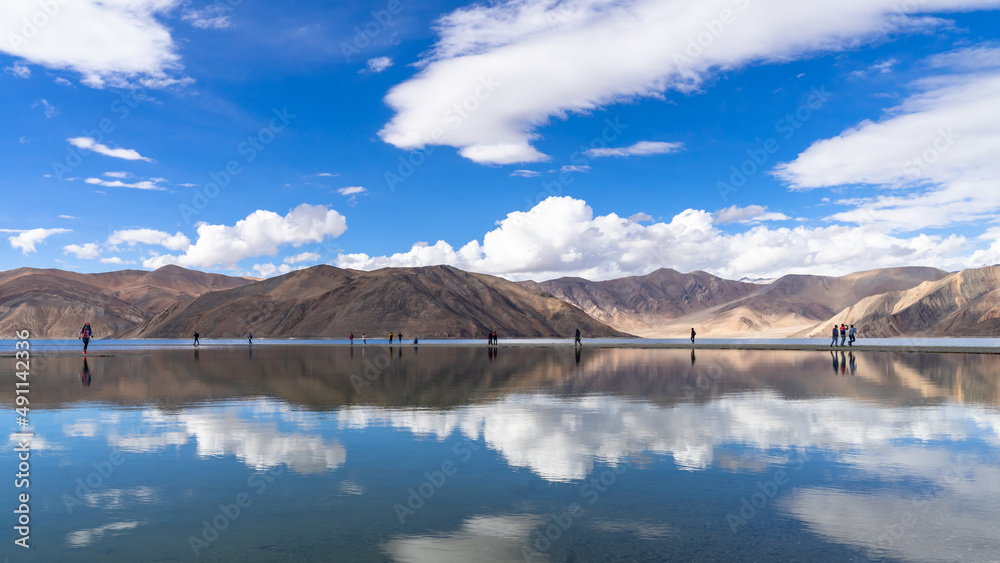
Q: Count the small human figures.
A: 15